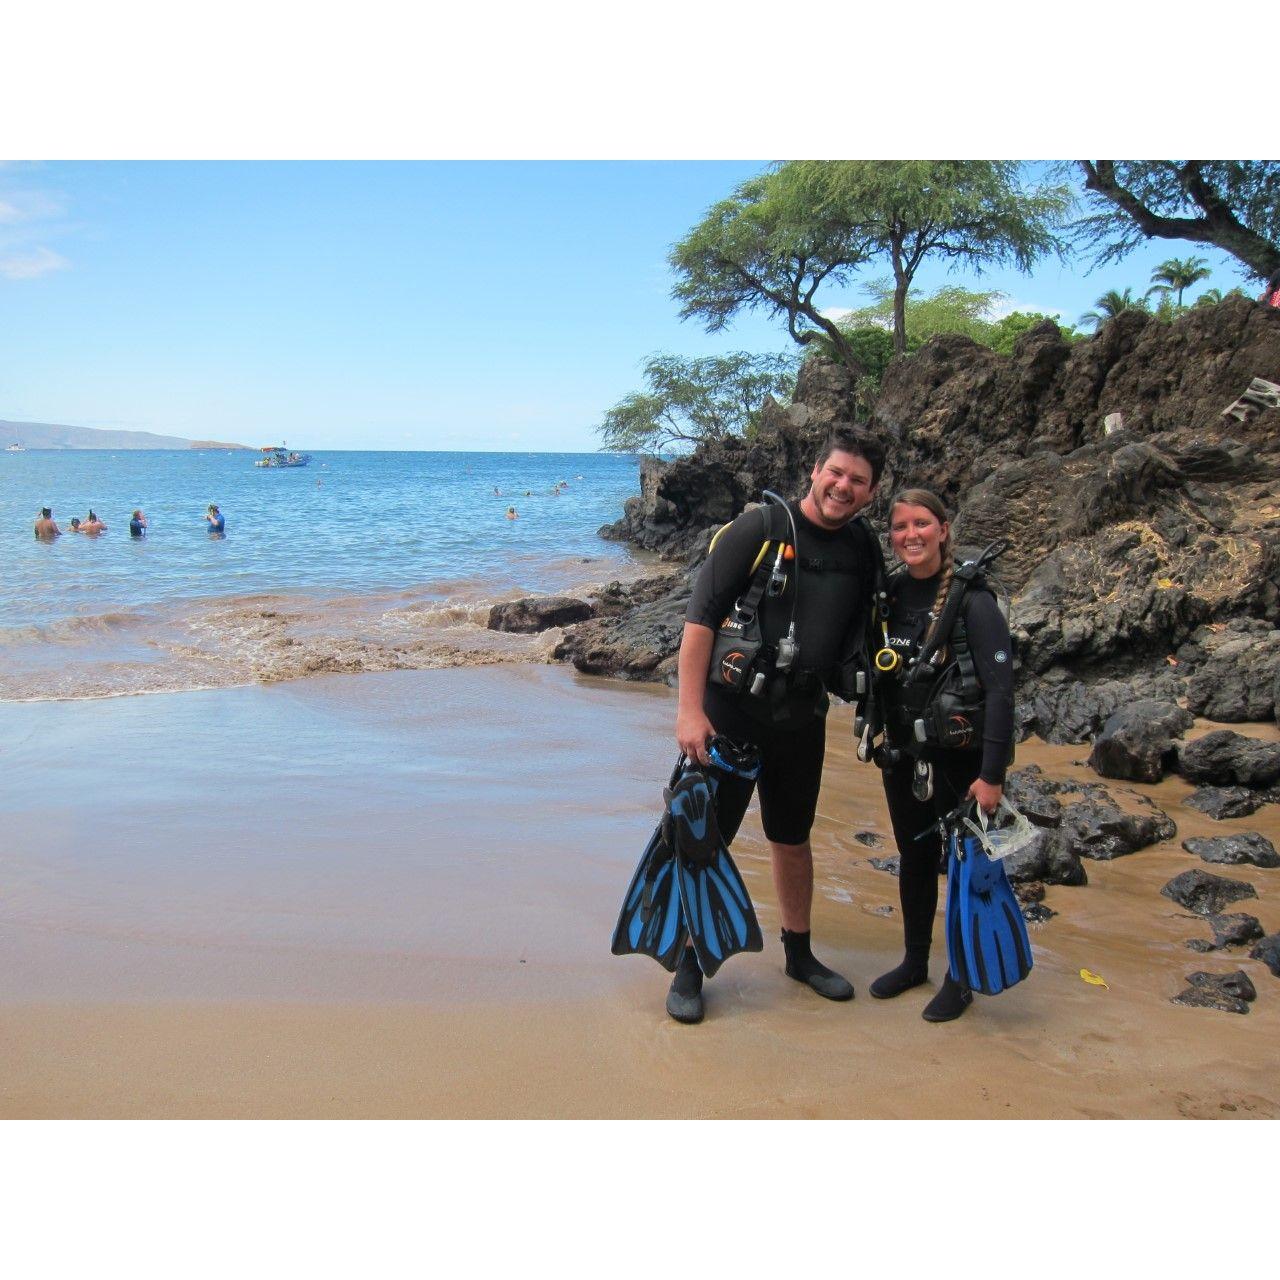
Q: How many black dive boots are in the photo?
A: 4